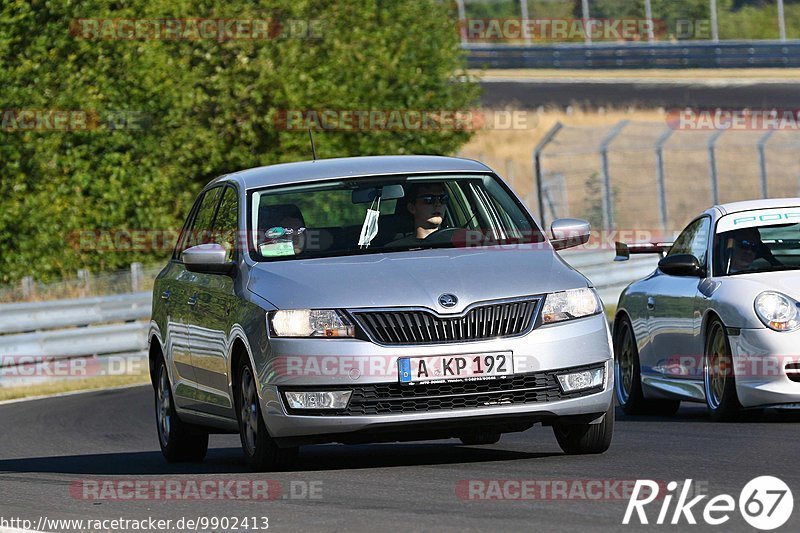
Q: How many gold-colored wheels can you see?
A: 2